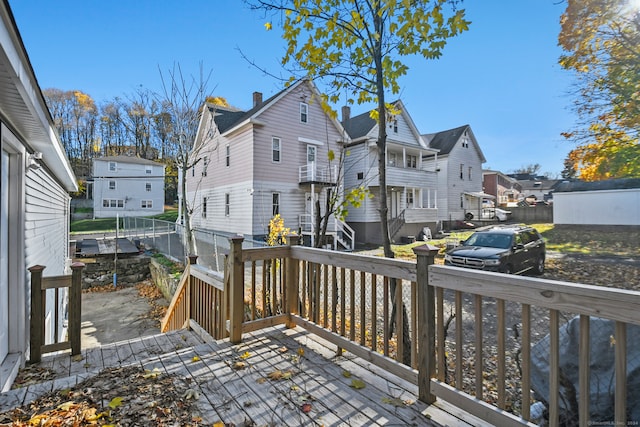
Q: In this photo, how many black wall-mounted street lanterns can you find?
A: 0